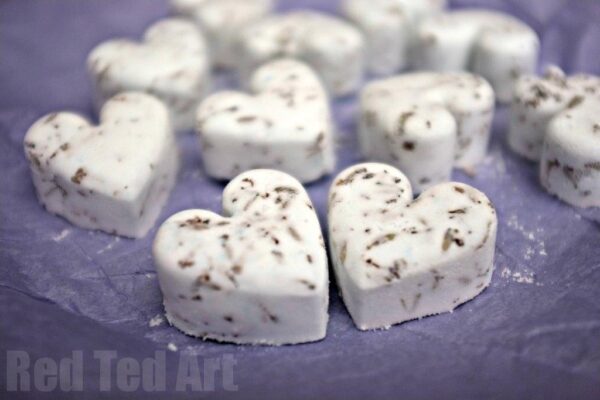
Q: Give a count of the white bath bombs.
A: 11